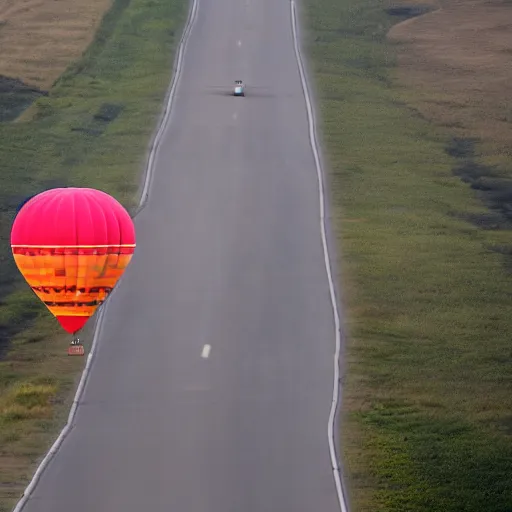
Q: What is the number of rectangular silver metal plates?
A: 0